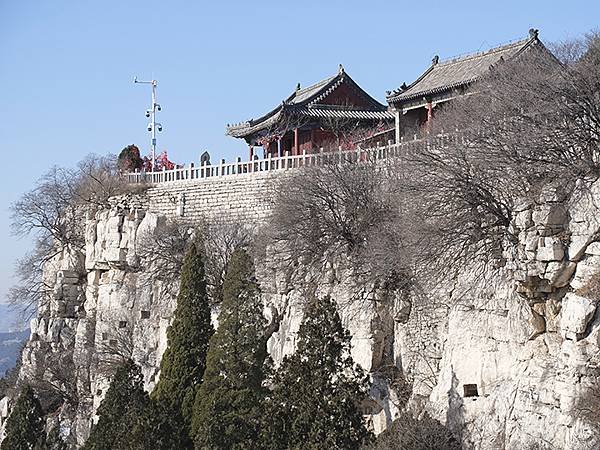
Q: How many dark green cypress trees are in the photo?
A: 5